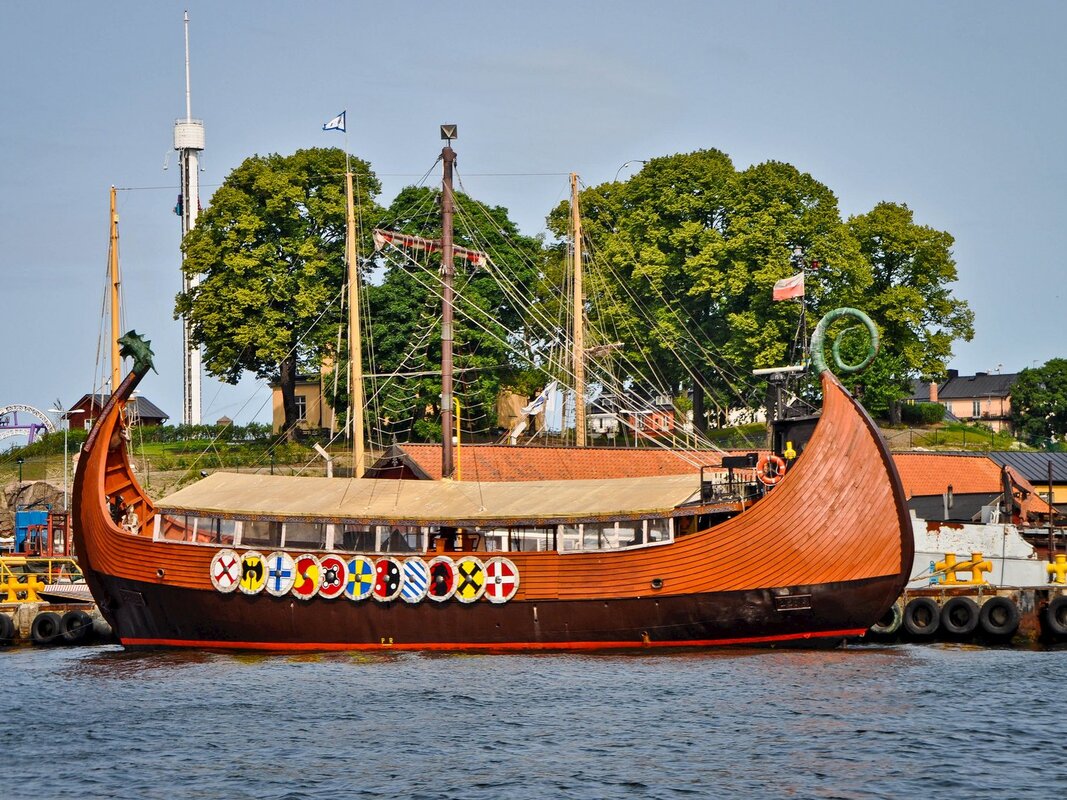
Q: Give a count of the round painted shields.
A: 11